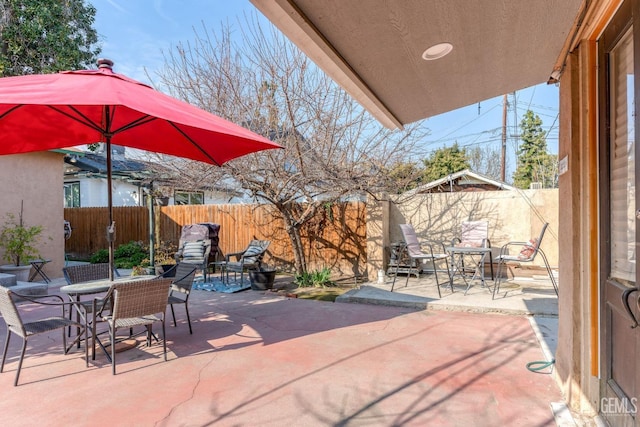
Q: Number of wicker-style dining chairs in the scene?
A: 4